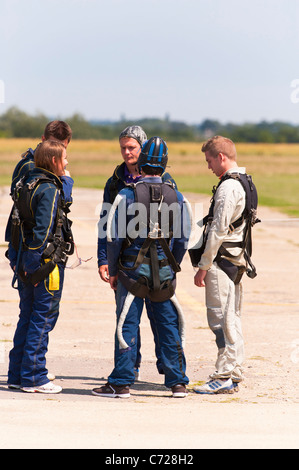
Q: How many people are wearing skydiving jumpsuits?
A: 5